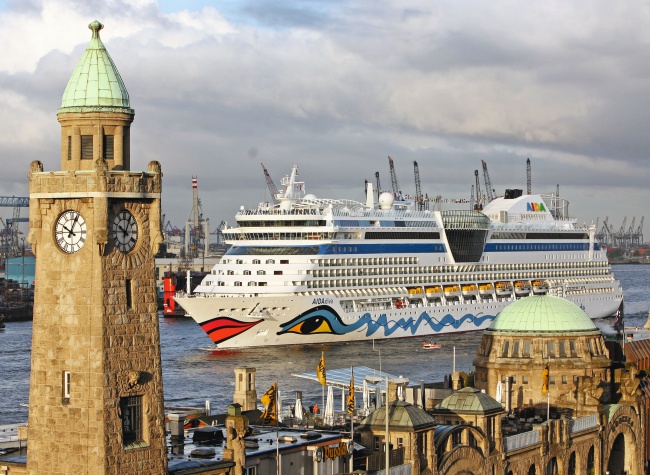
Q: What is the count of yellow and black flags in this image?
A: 4